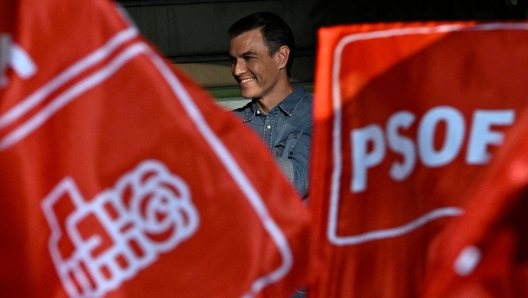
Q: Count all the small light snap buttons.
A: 2